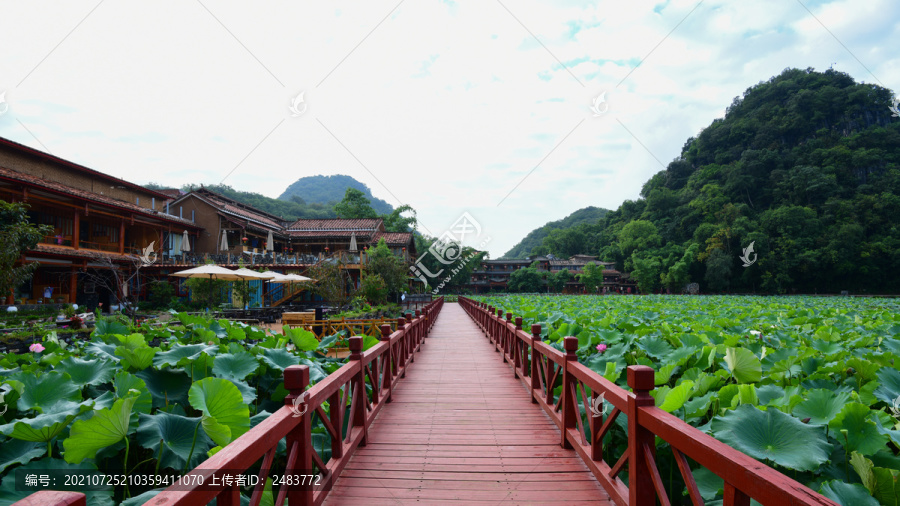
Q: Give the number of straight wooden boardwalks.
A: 1